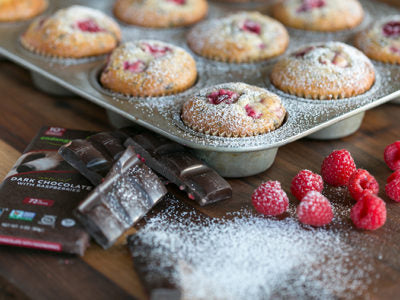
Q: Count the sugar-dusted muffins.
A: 9